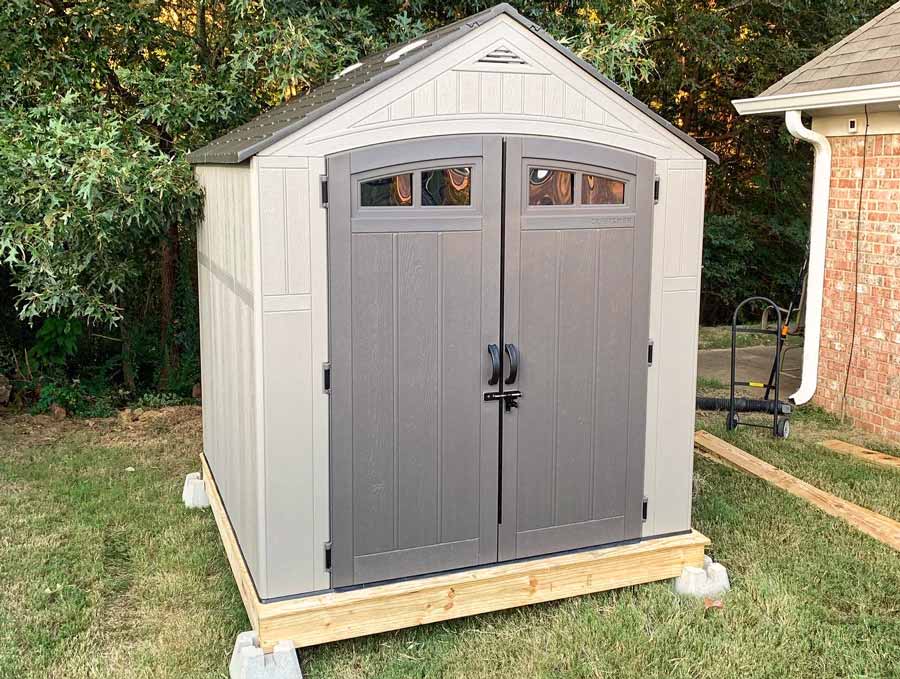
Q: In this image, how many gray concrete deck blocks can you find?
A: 3